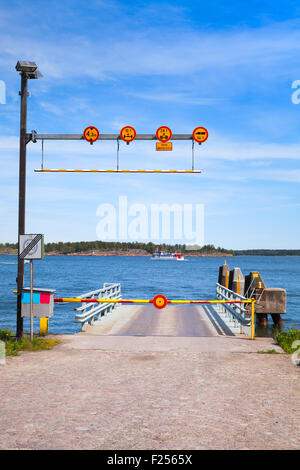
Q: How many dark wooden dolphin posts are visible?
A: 3